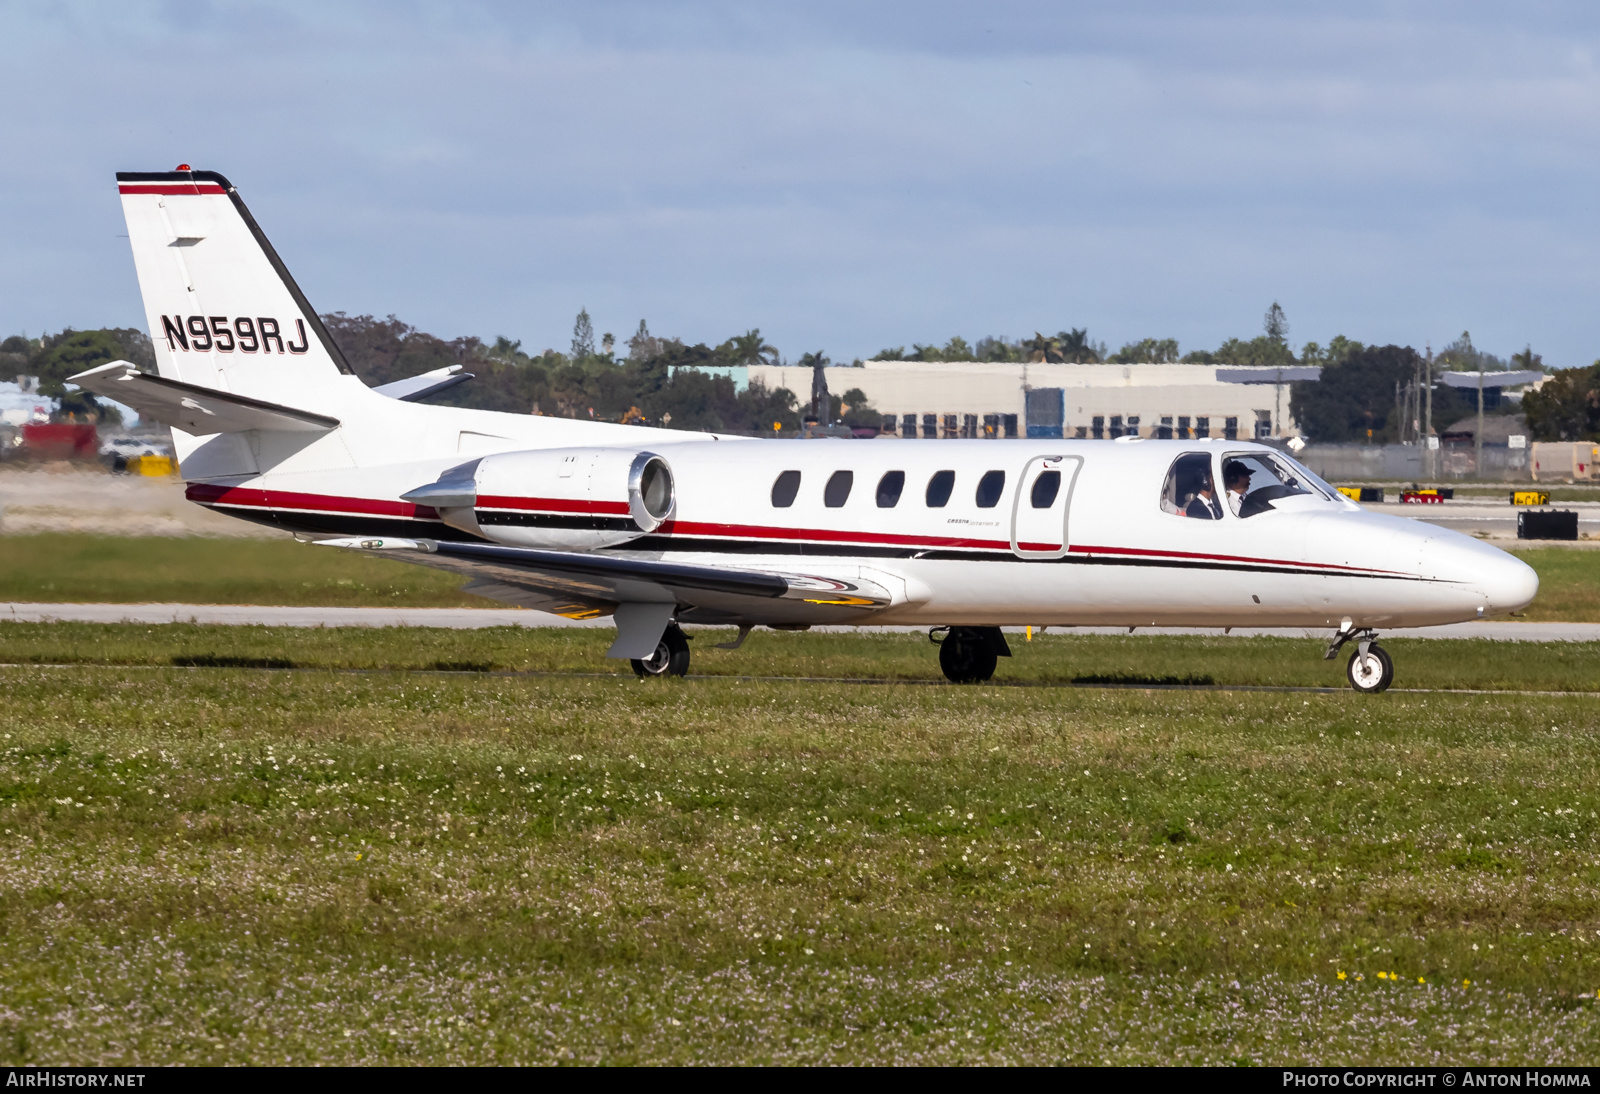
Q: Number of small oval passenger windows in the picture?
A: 6